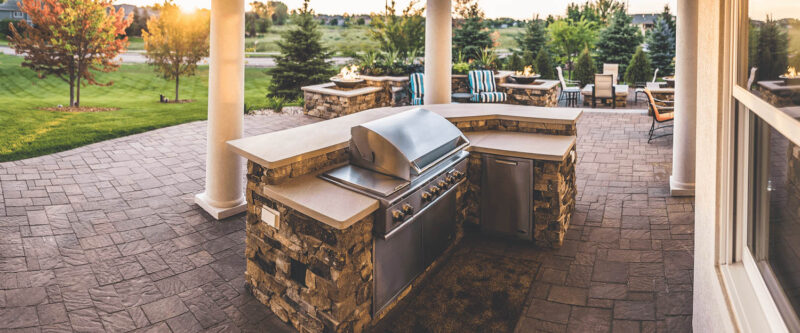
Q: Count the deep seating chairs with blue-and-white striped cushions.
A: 2